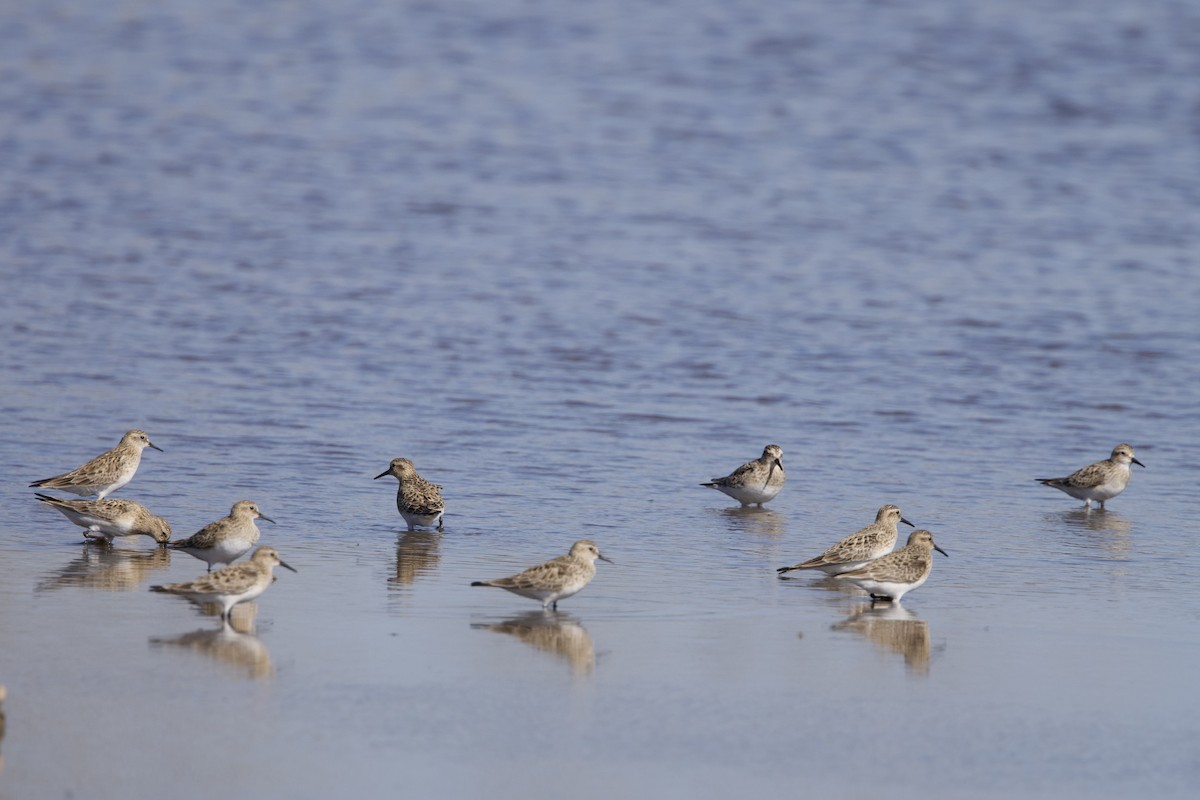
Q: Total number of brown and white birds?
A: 10